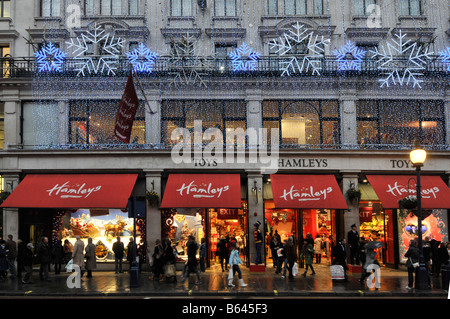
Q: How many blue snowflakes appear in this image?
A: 5